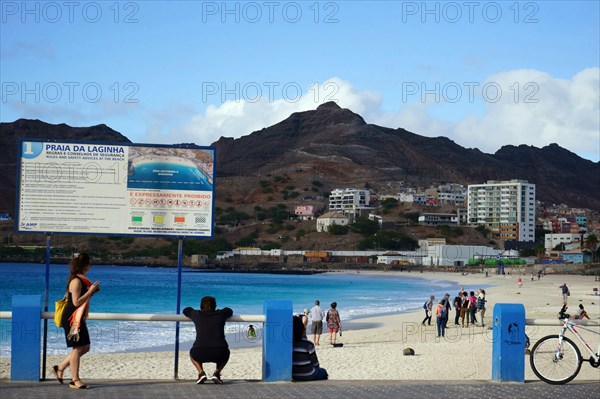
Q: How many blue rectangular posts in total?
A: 3